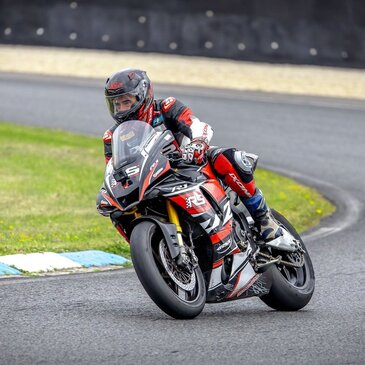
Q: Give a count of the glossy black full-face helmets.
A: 1